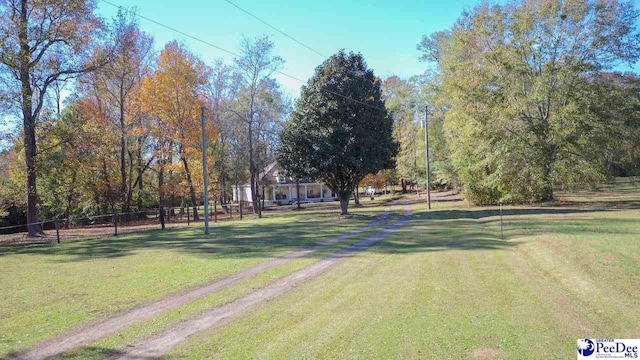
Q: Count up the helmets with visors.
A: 0